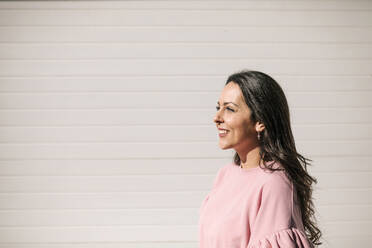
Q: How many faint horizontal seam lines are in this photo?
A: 15